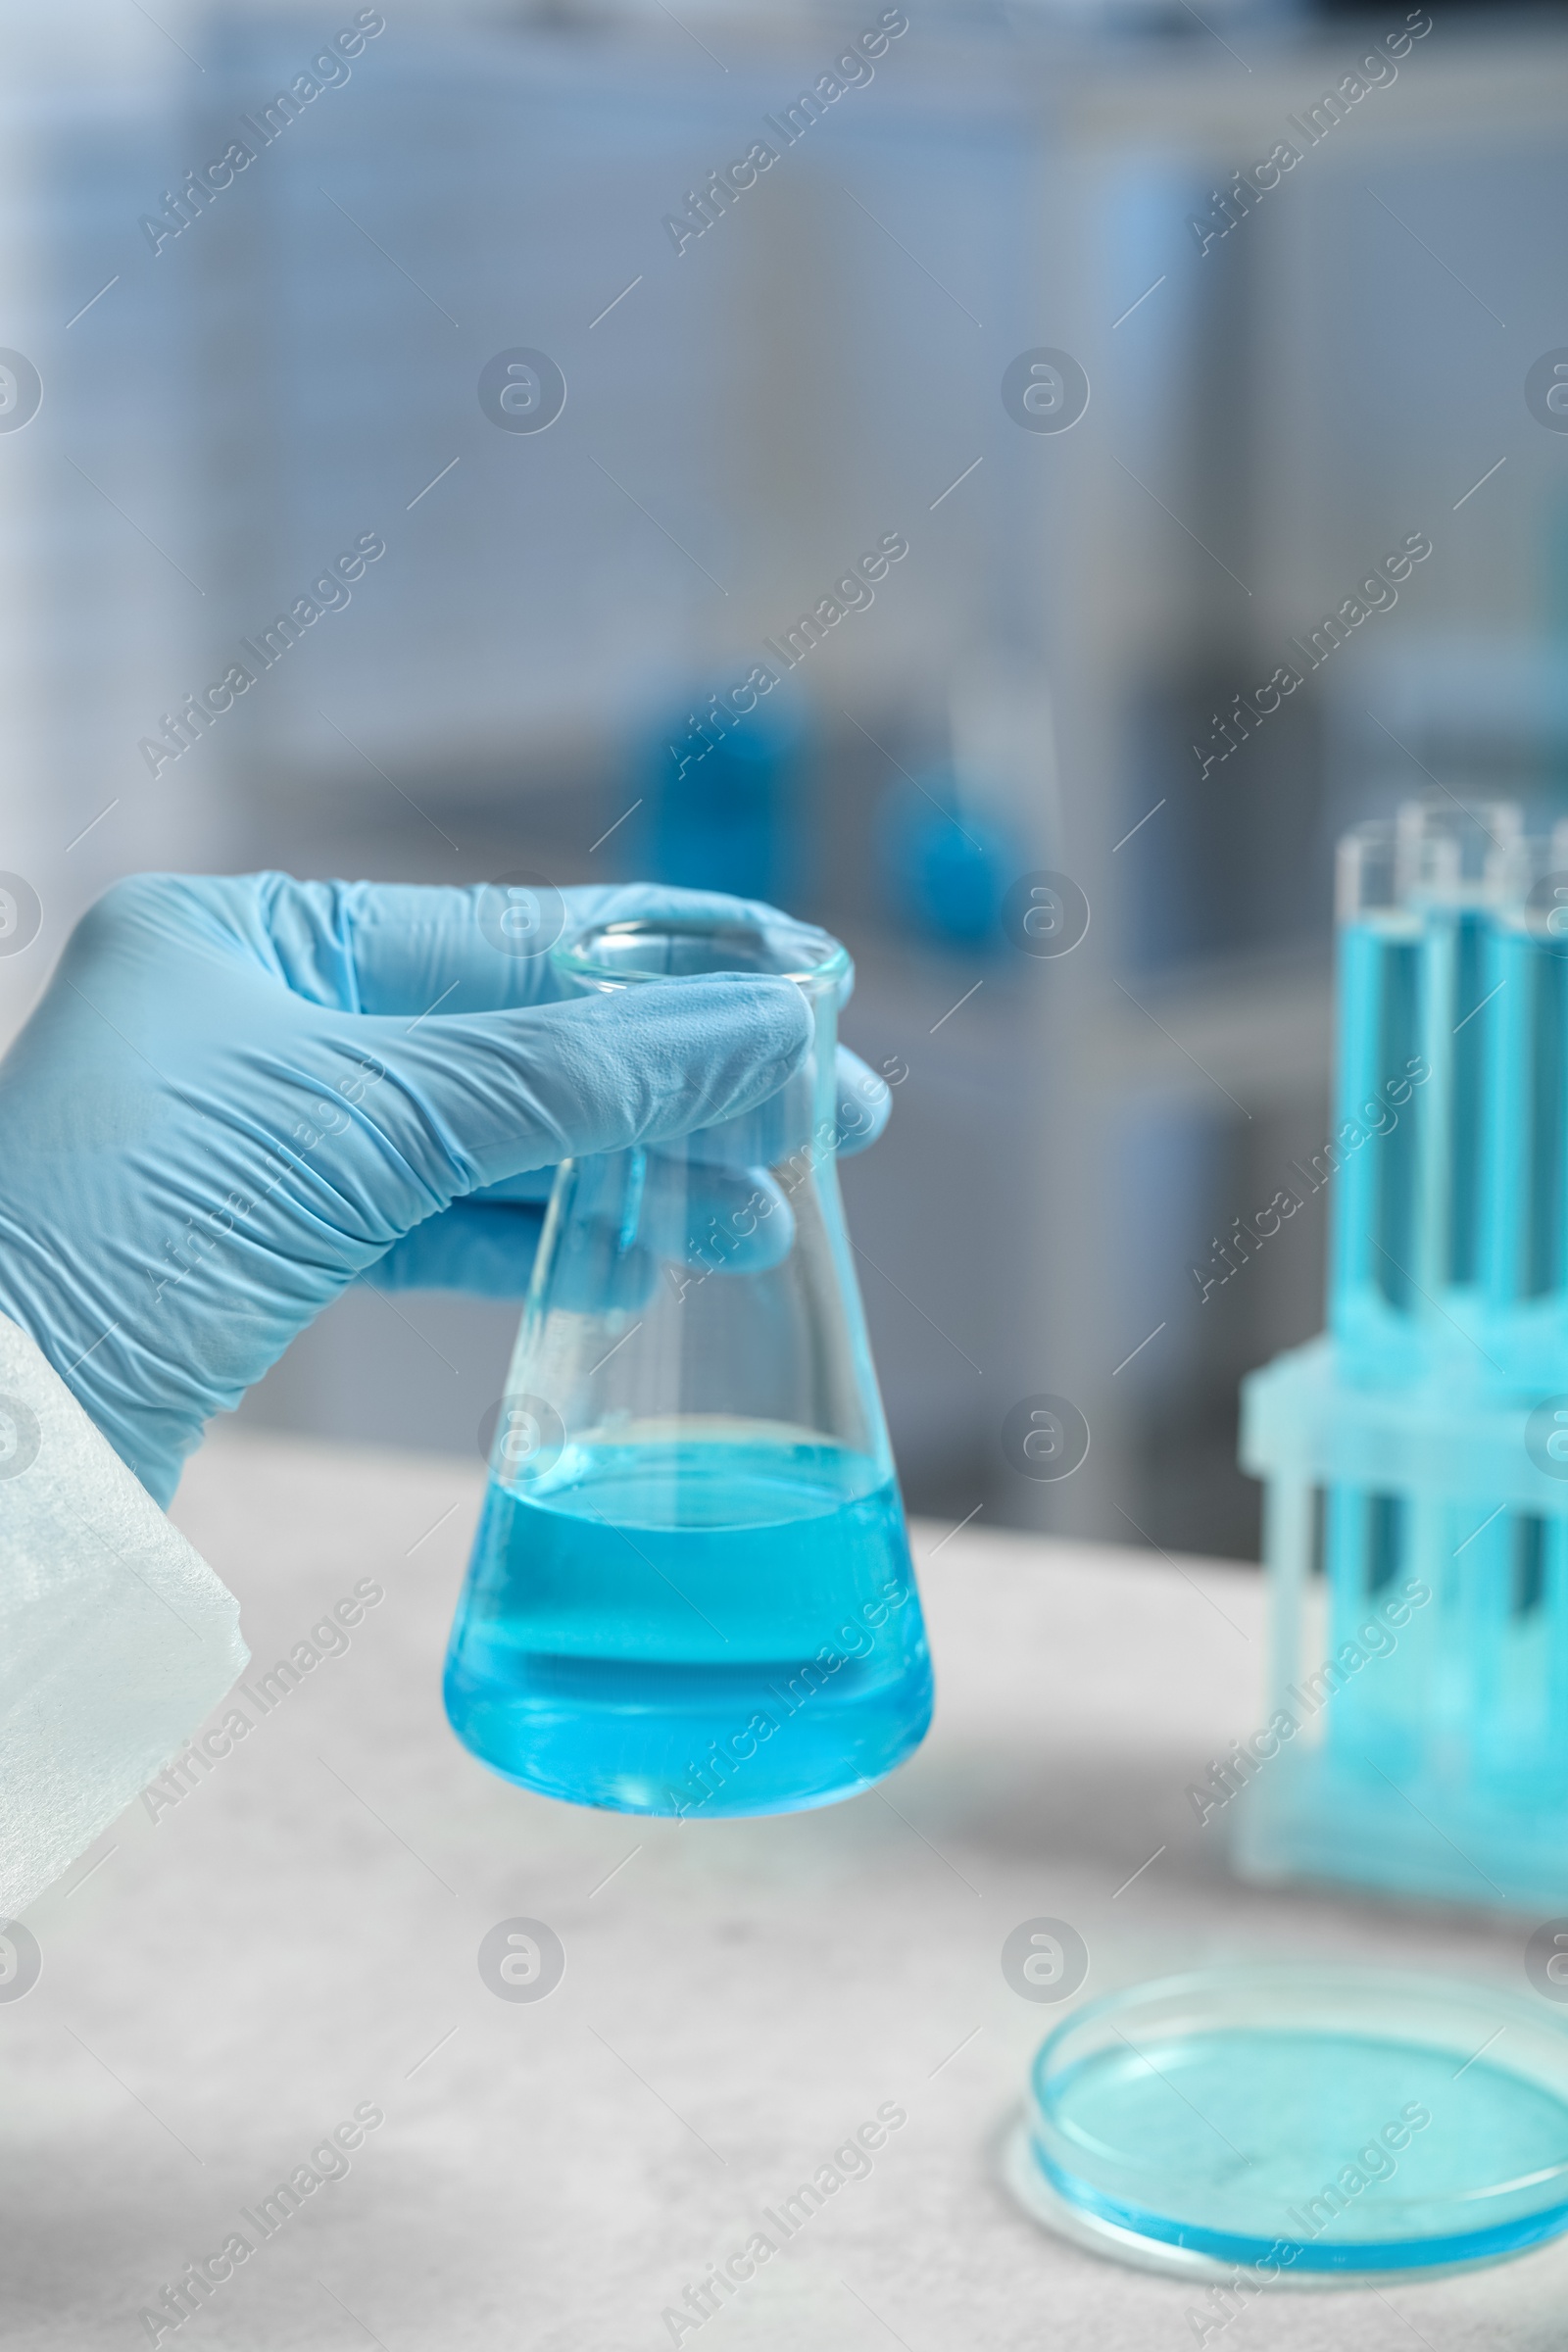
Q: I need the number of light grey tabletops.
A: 1